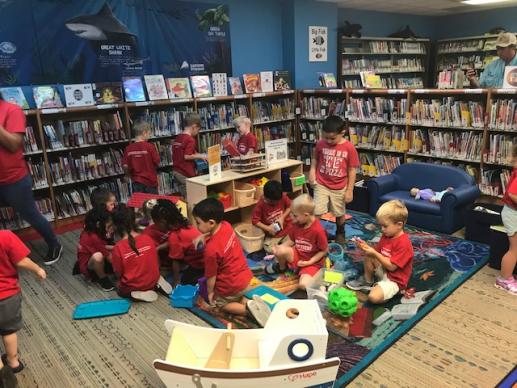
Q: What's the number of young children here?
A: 15